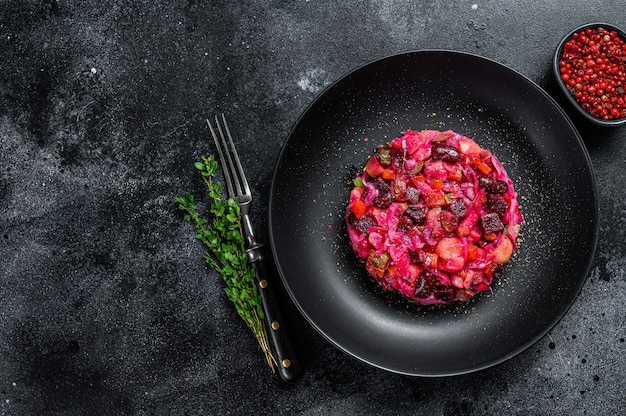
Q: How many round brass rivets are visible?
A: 3